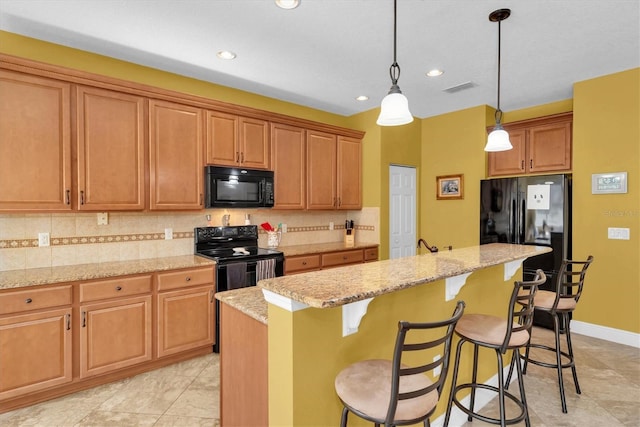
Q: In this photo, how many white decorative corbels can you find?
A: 3